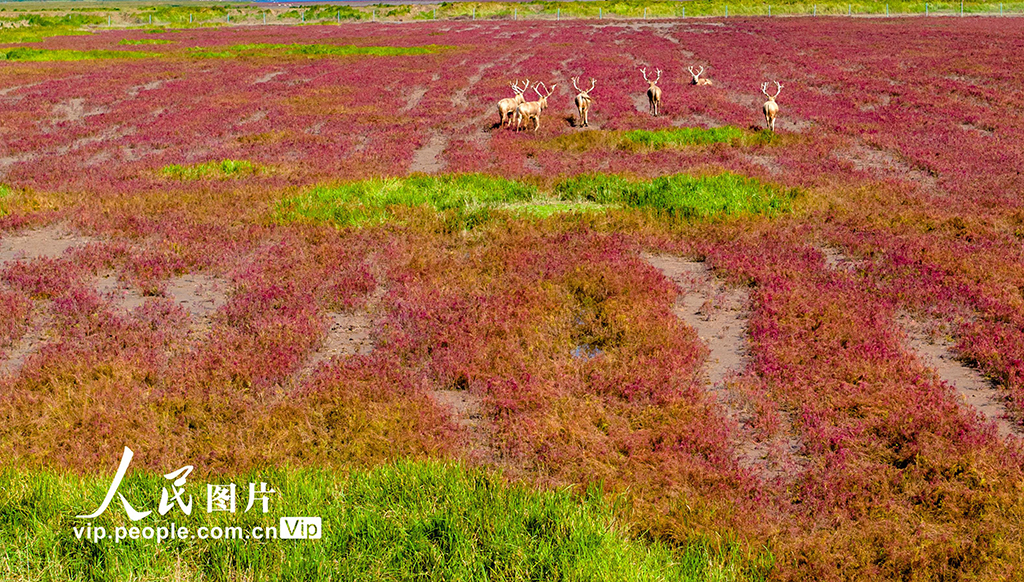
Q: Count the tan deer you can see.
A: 6